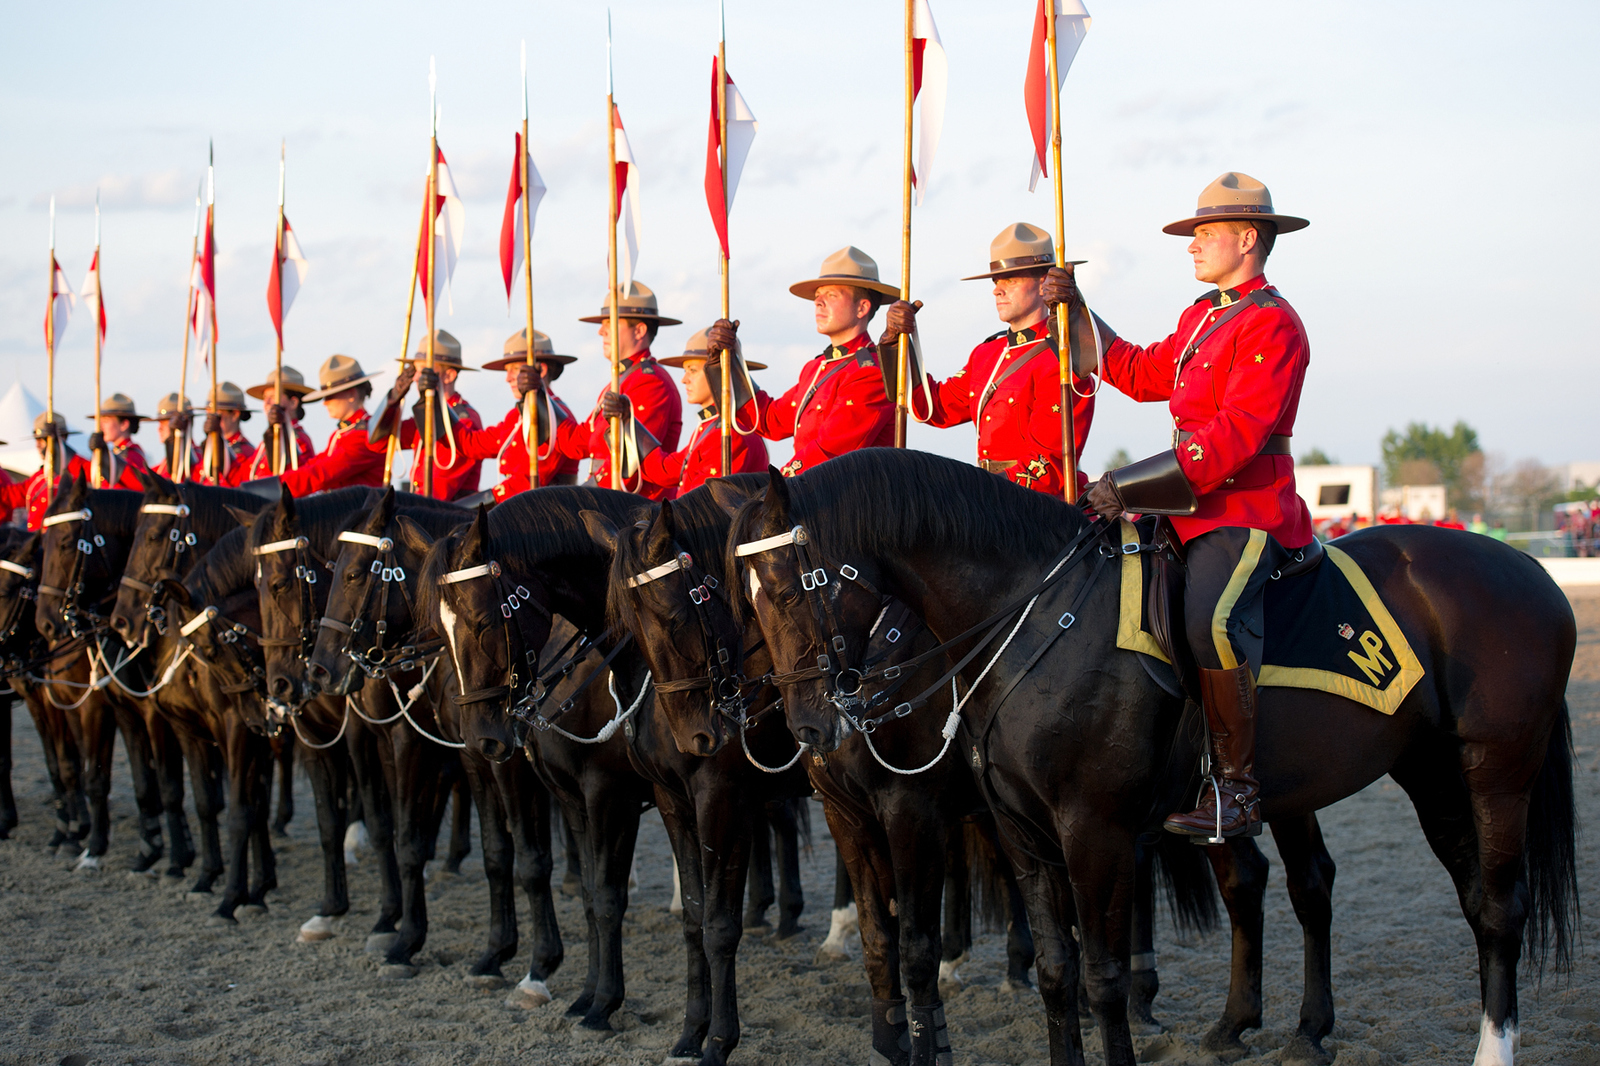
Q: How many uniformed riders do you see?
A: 13